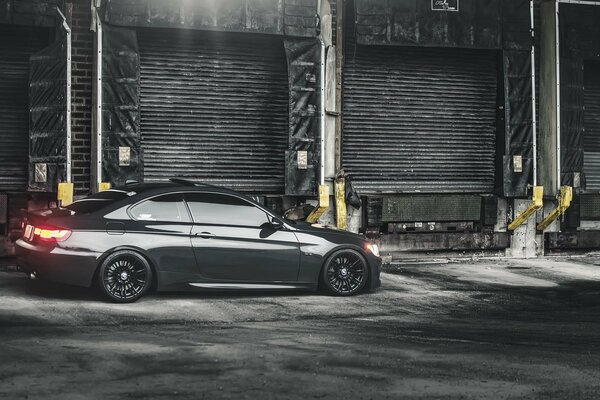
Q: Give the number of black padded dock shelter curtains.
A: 5